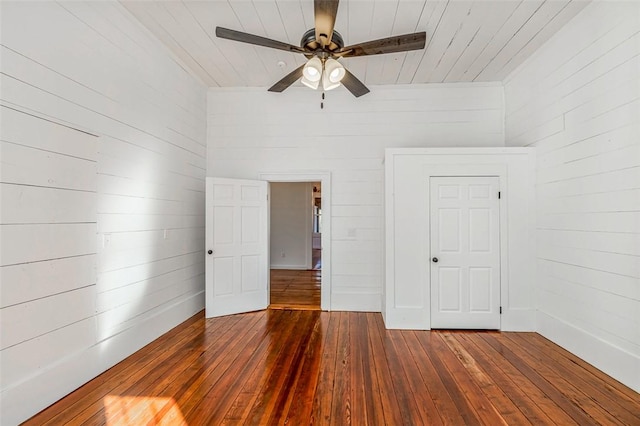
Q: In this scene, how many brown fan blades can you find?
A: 5